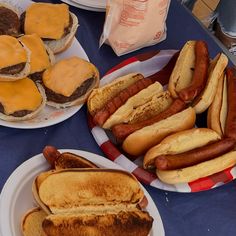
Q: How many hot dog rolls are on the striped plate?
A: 5